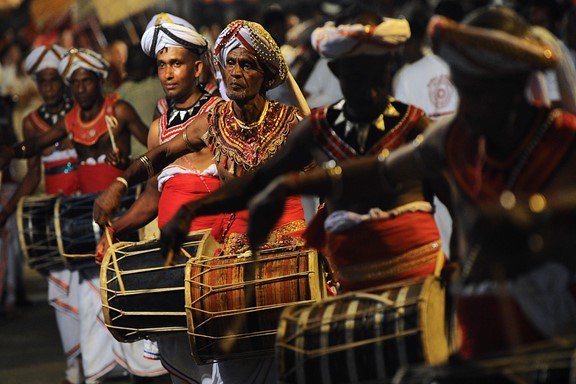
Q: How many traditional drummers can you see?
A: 6